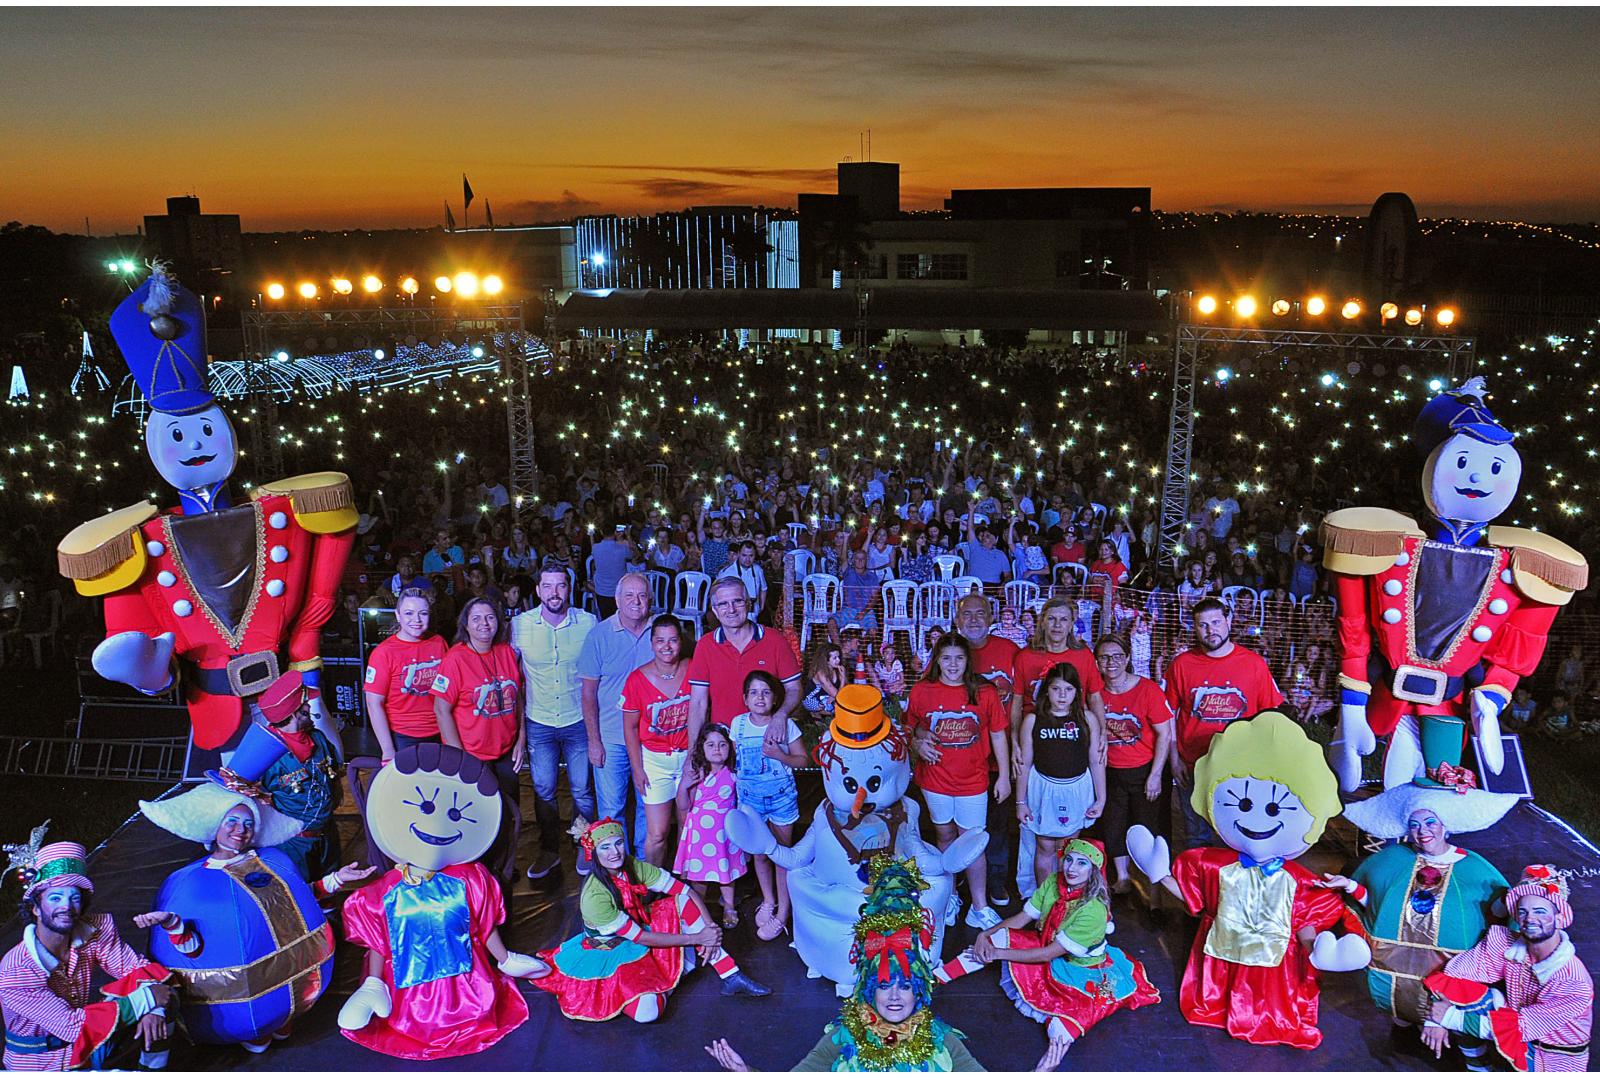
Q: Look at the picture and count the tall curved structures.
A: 1